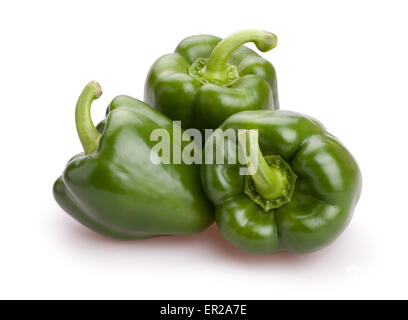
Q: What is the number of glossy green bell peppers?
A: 3